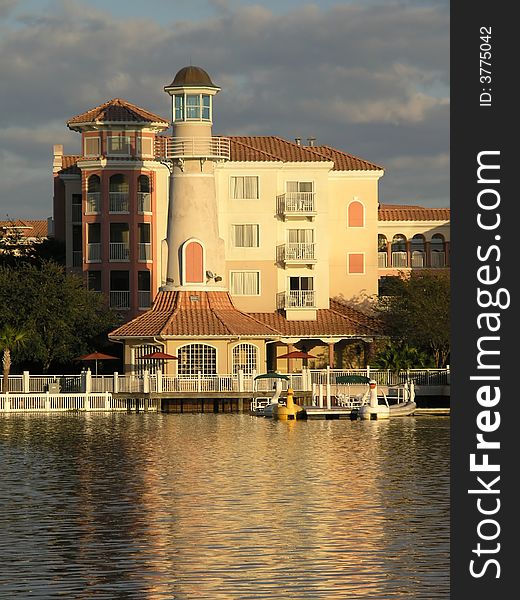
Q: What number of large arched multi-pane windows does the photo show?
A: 3